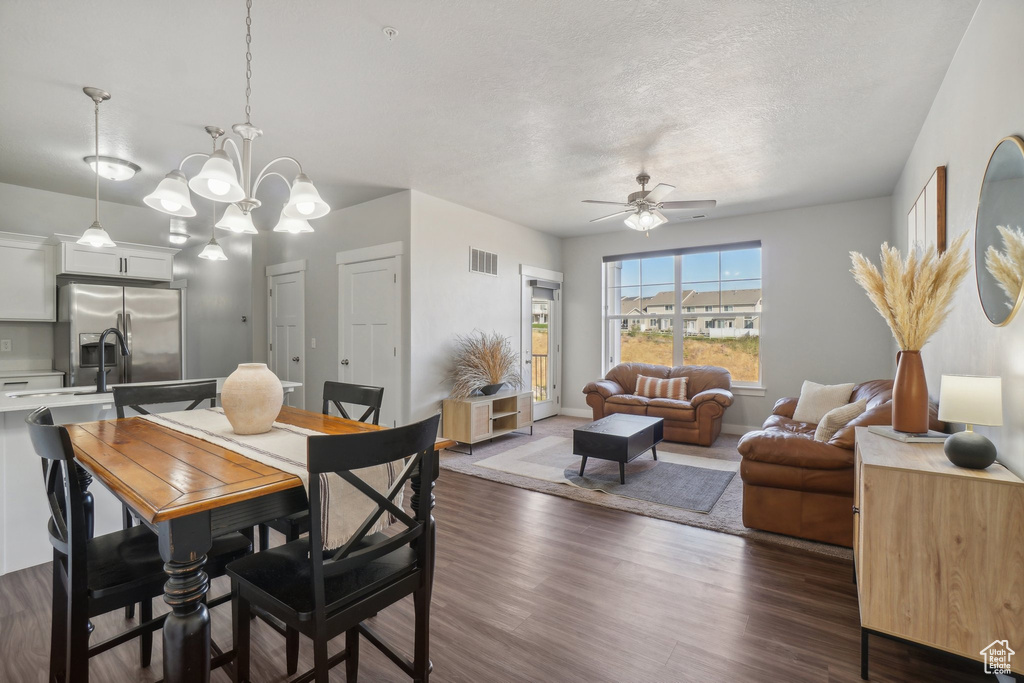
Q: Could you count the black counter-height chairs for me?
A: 4